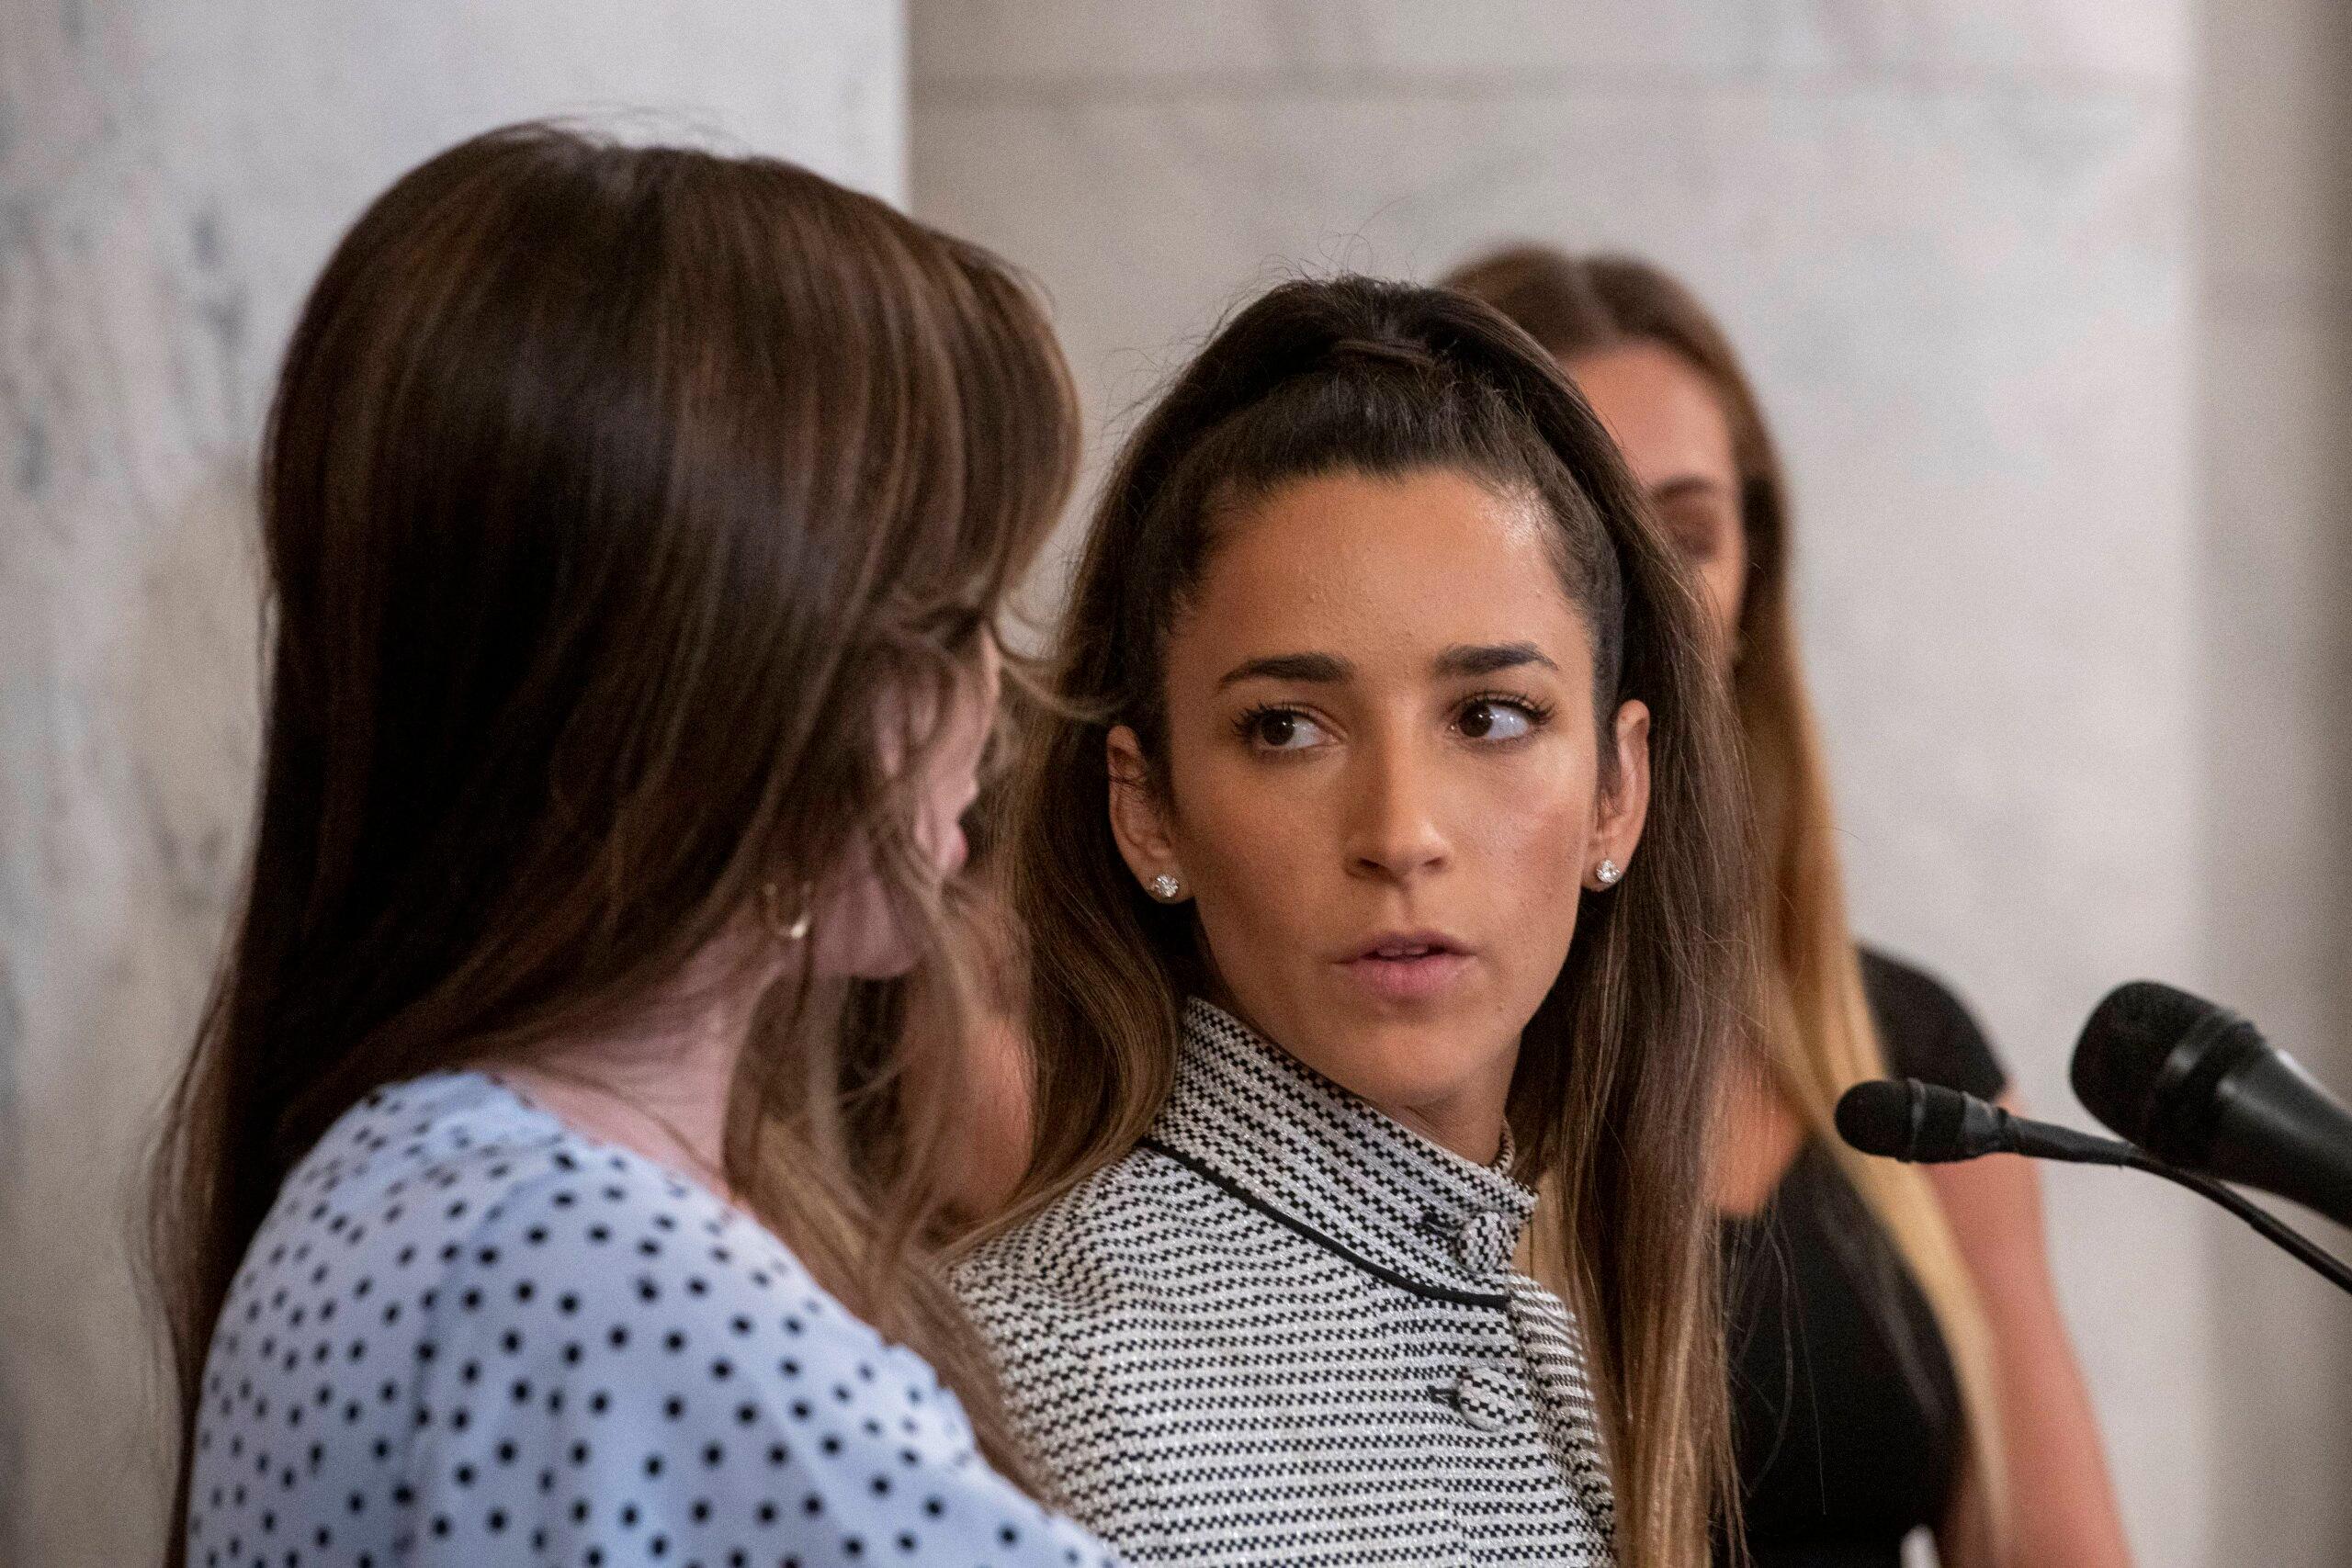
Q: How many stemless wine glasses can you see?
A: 0